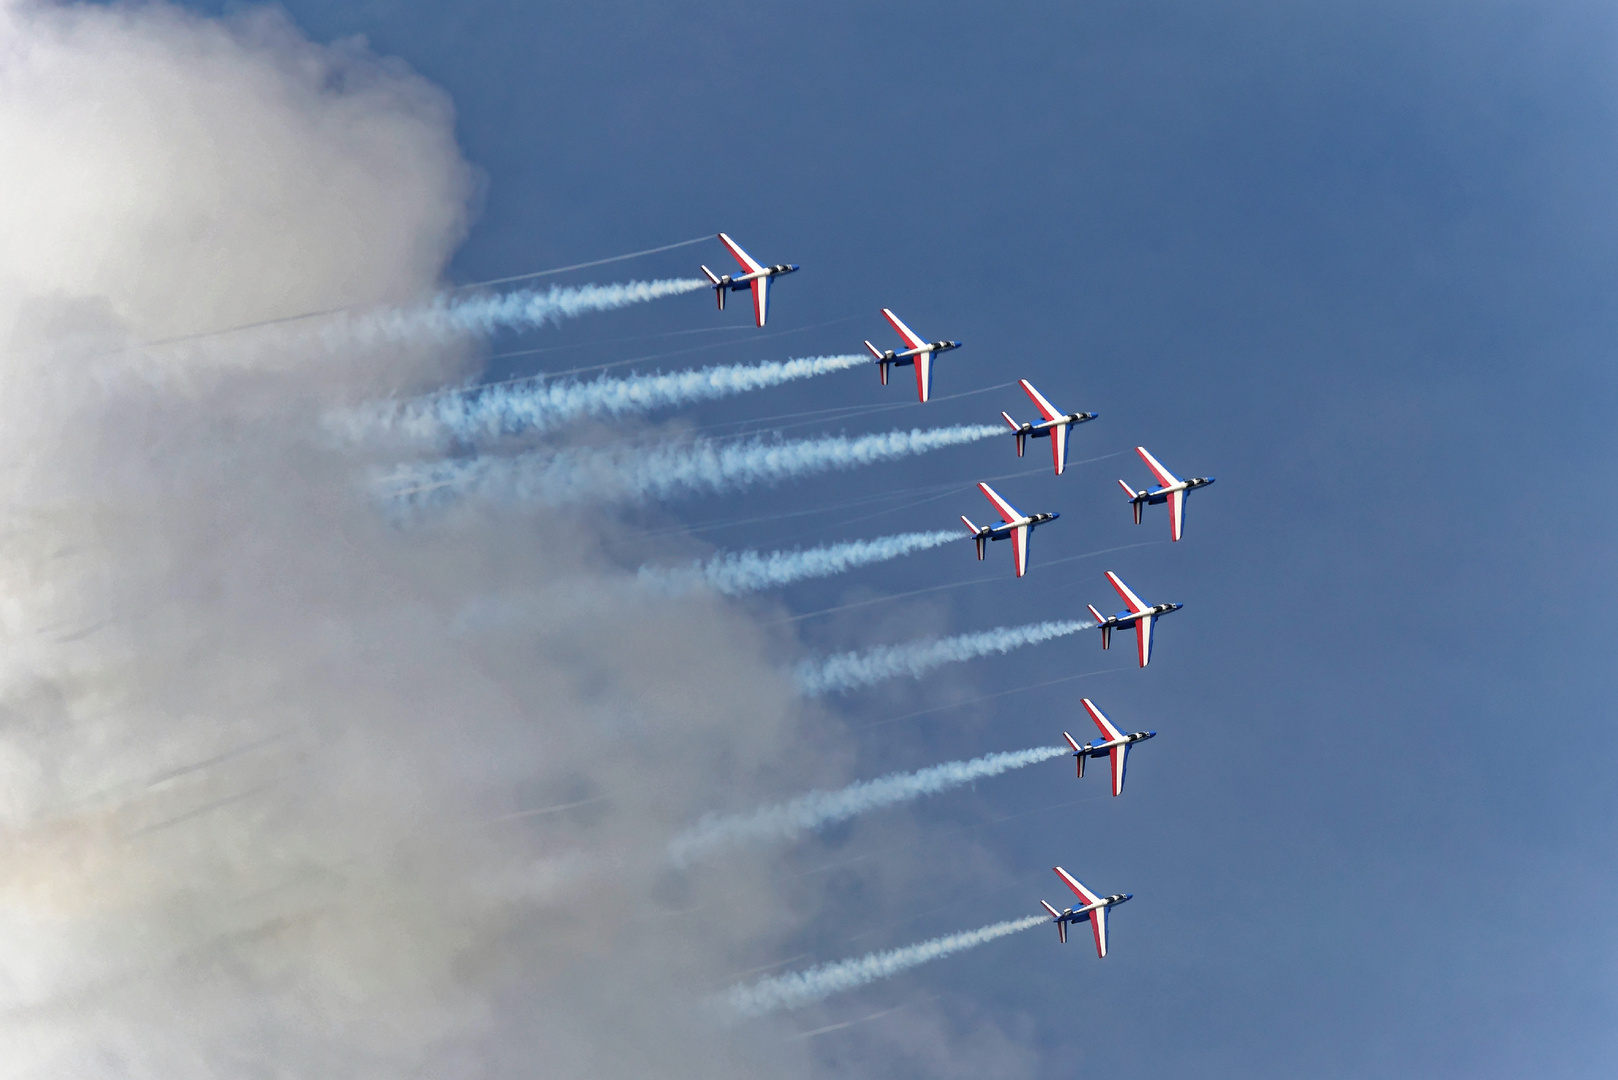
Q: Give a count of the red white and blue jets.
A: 8